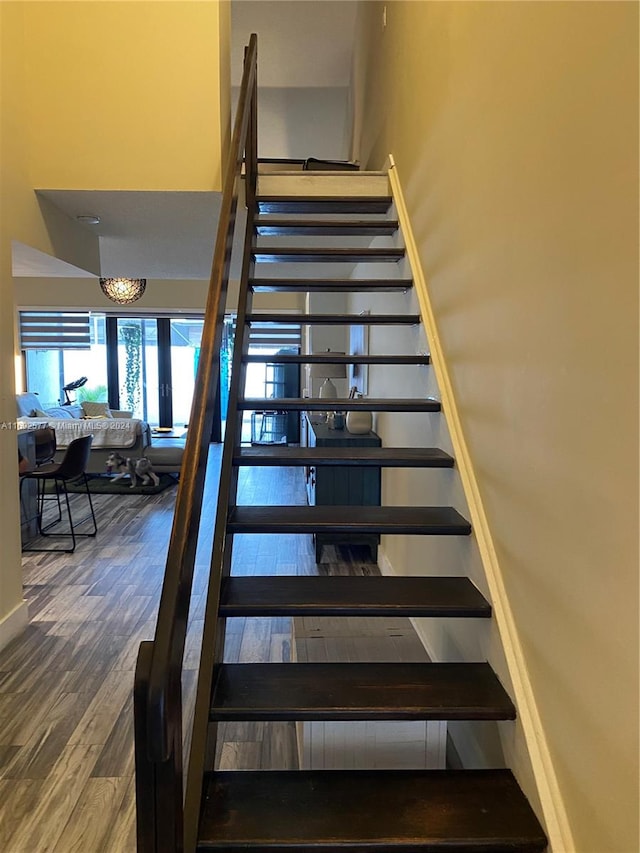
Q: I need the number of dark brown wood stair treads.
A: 12